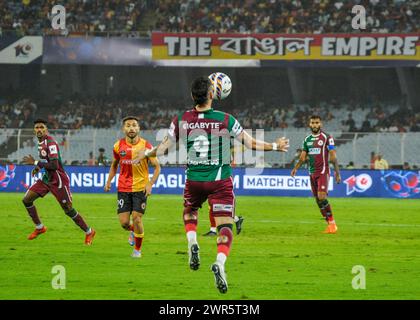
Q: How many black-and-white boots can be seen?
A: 2